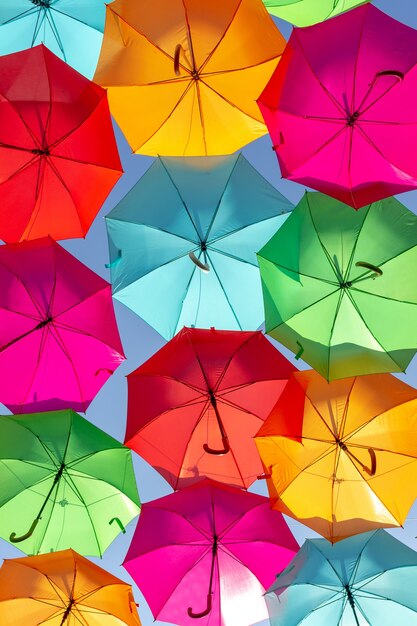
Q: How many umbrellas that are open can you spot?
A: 14